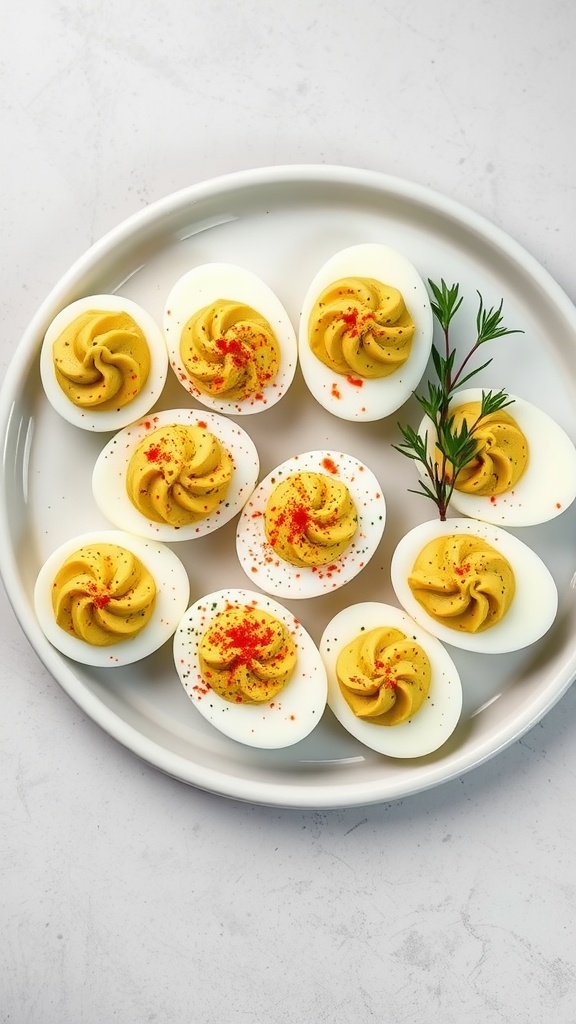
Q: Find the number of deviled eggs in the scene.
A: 10